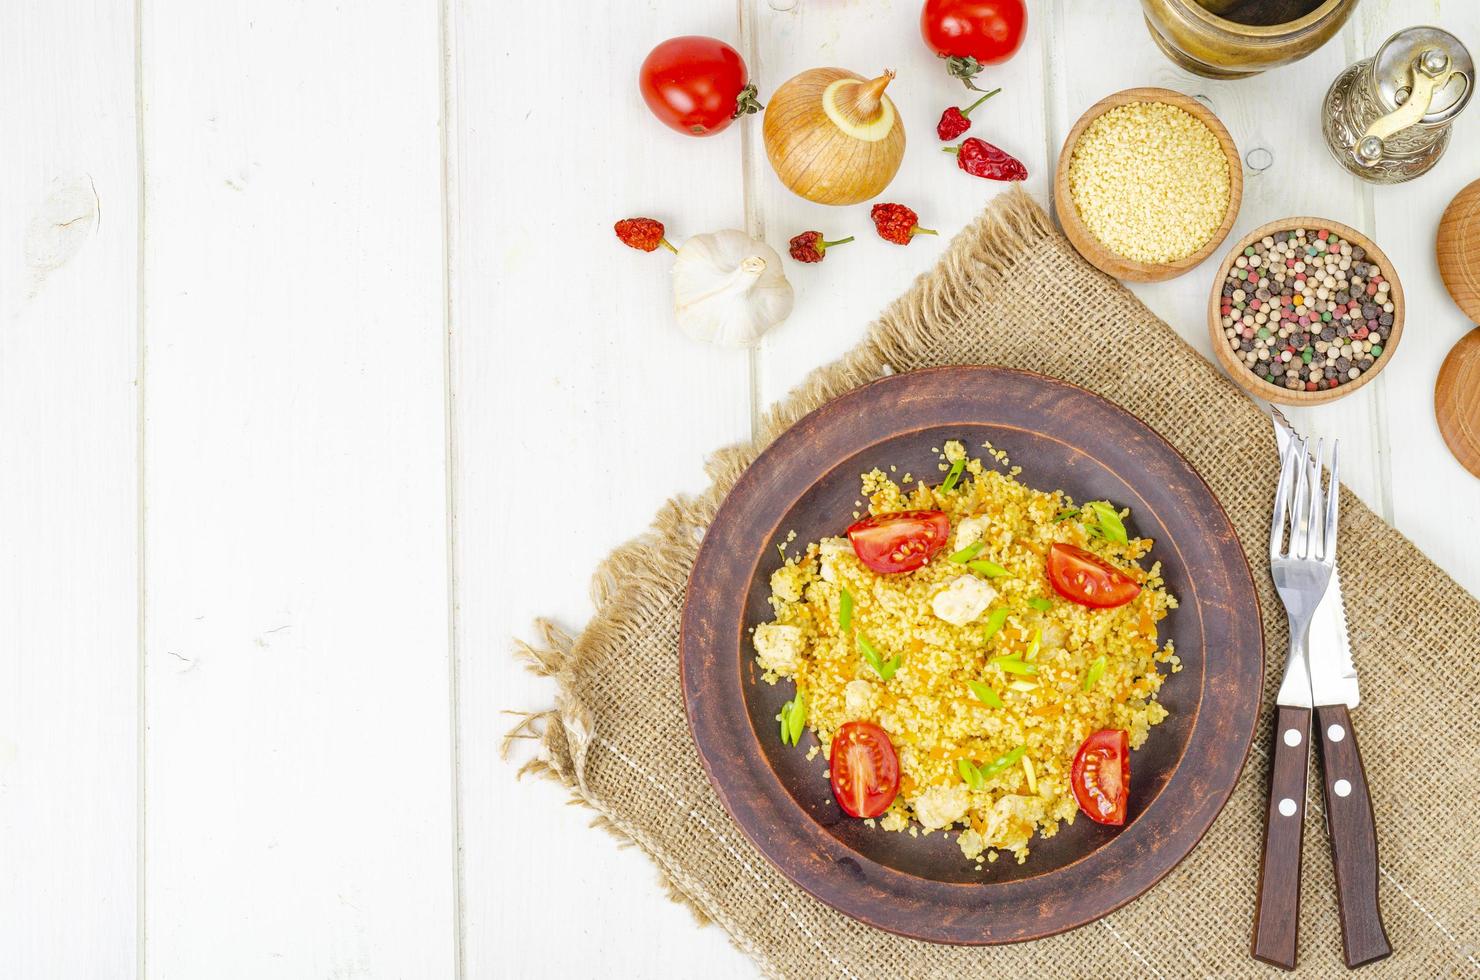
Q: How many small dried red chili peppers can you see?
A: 5